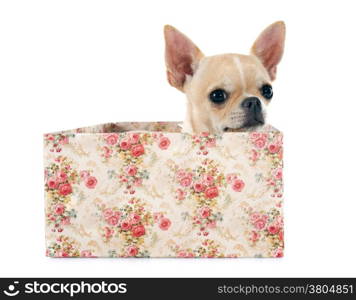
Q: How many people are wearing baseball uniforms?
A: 0